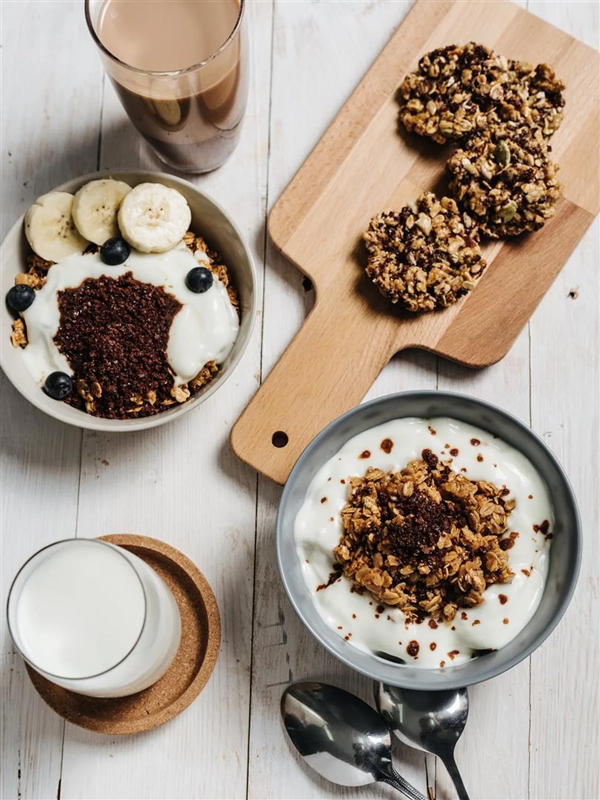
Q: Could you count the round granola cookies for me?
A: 4